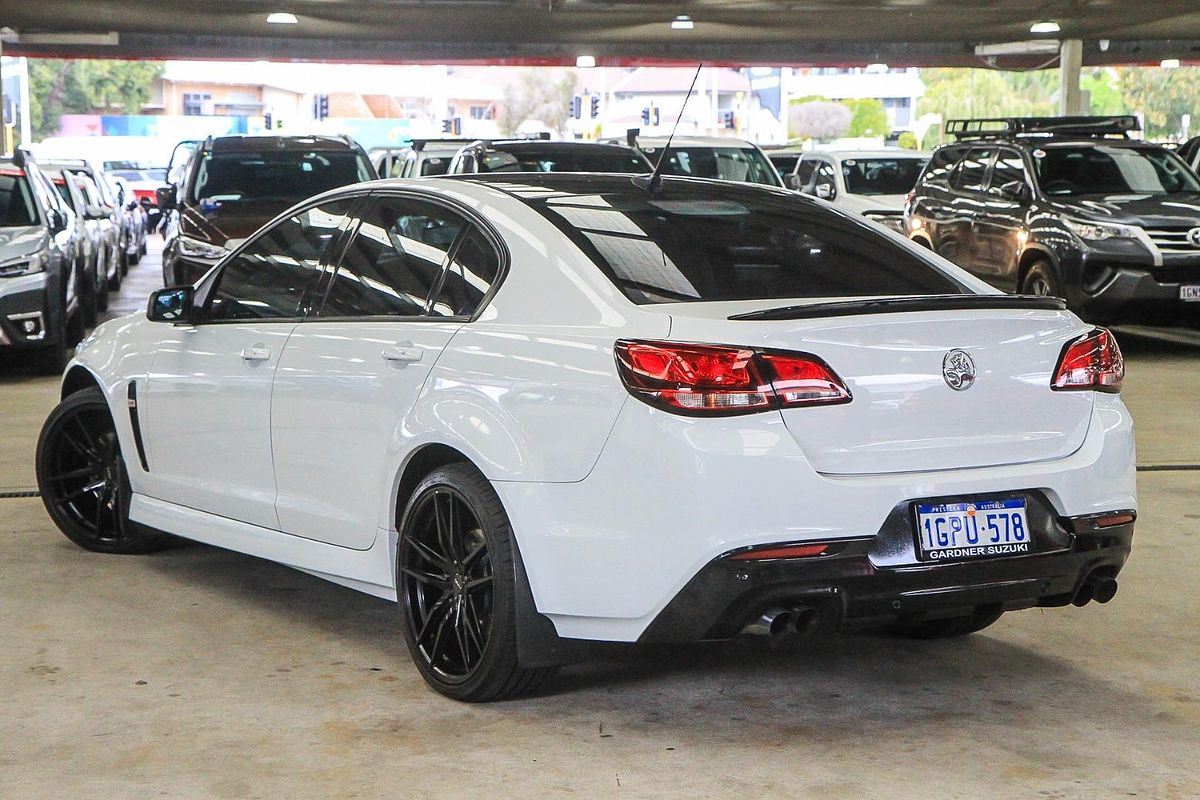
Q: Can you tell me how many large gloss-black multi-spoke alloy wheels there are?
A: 2